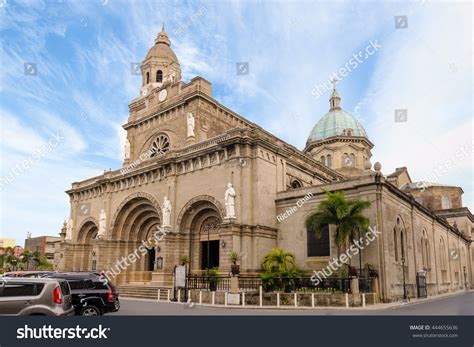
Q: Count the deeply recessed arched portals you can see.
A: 3